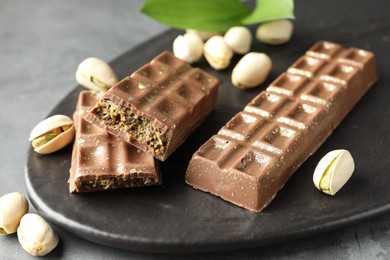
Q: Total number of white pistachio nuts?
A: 11